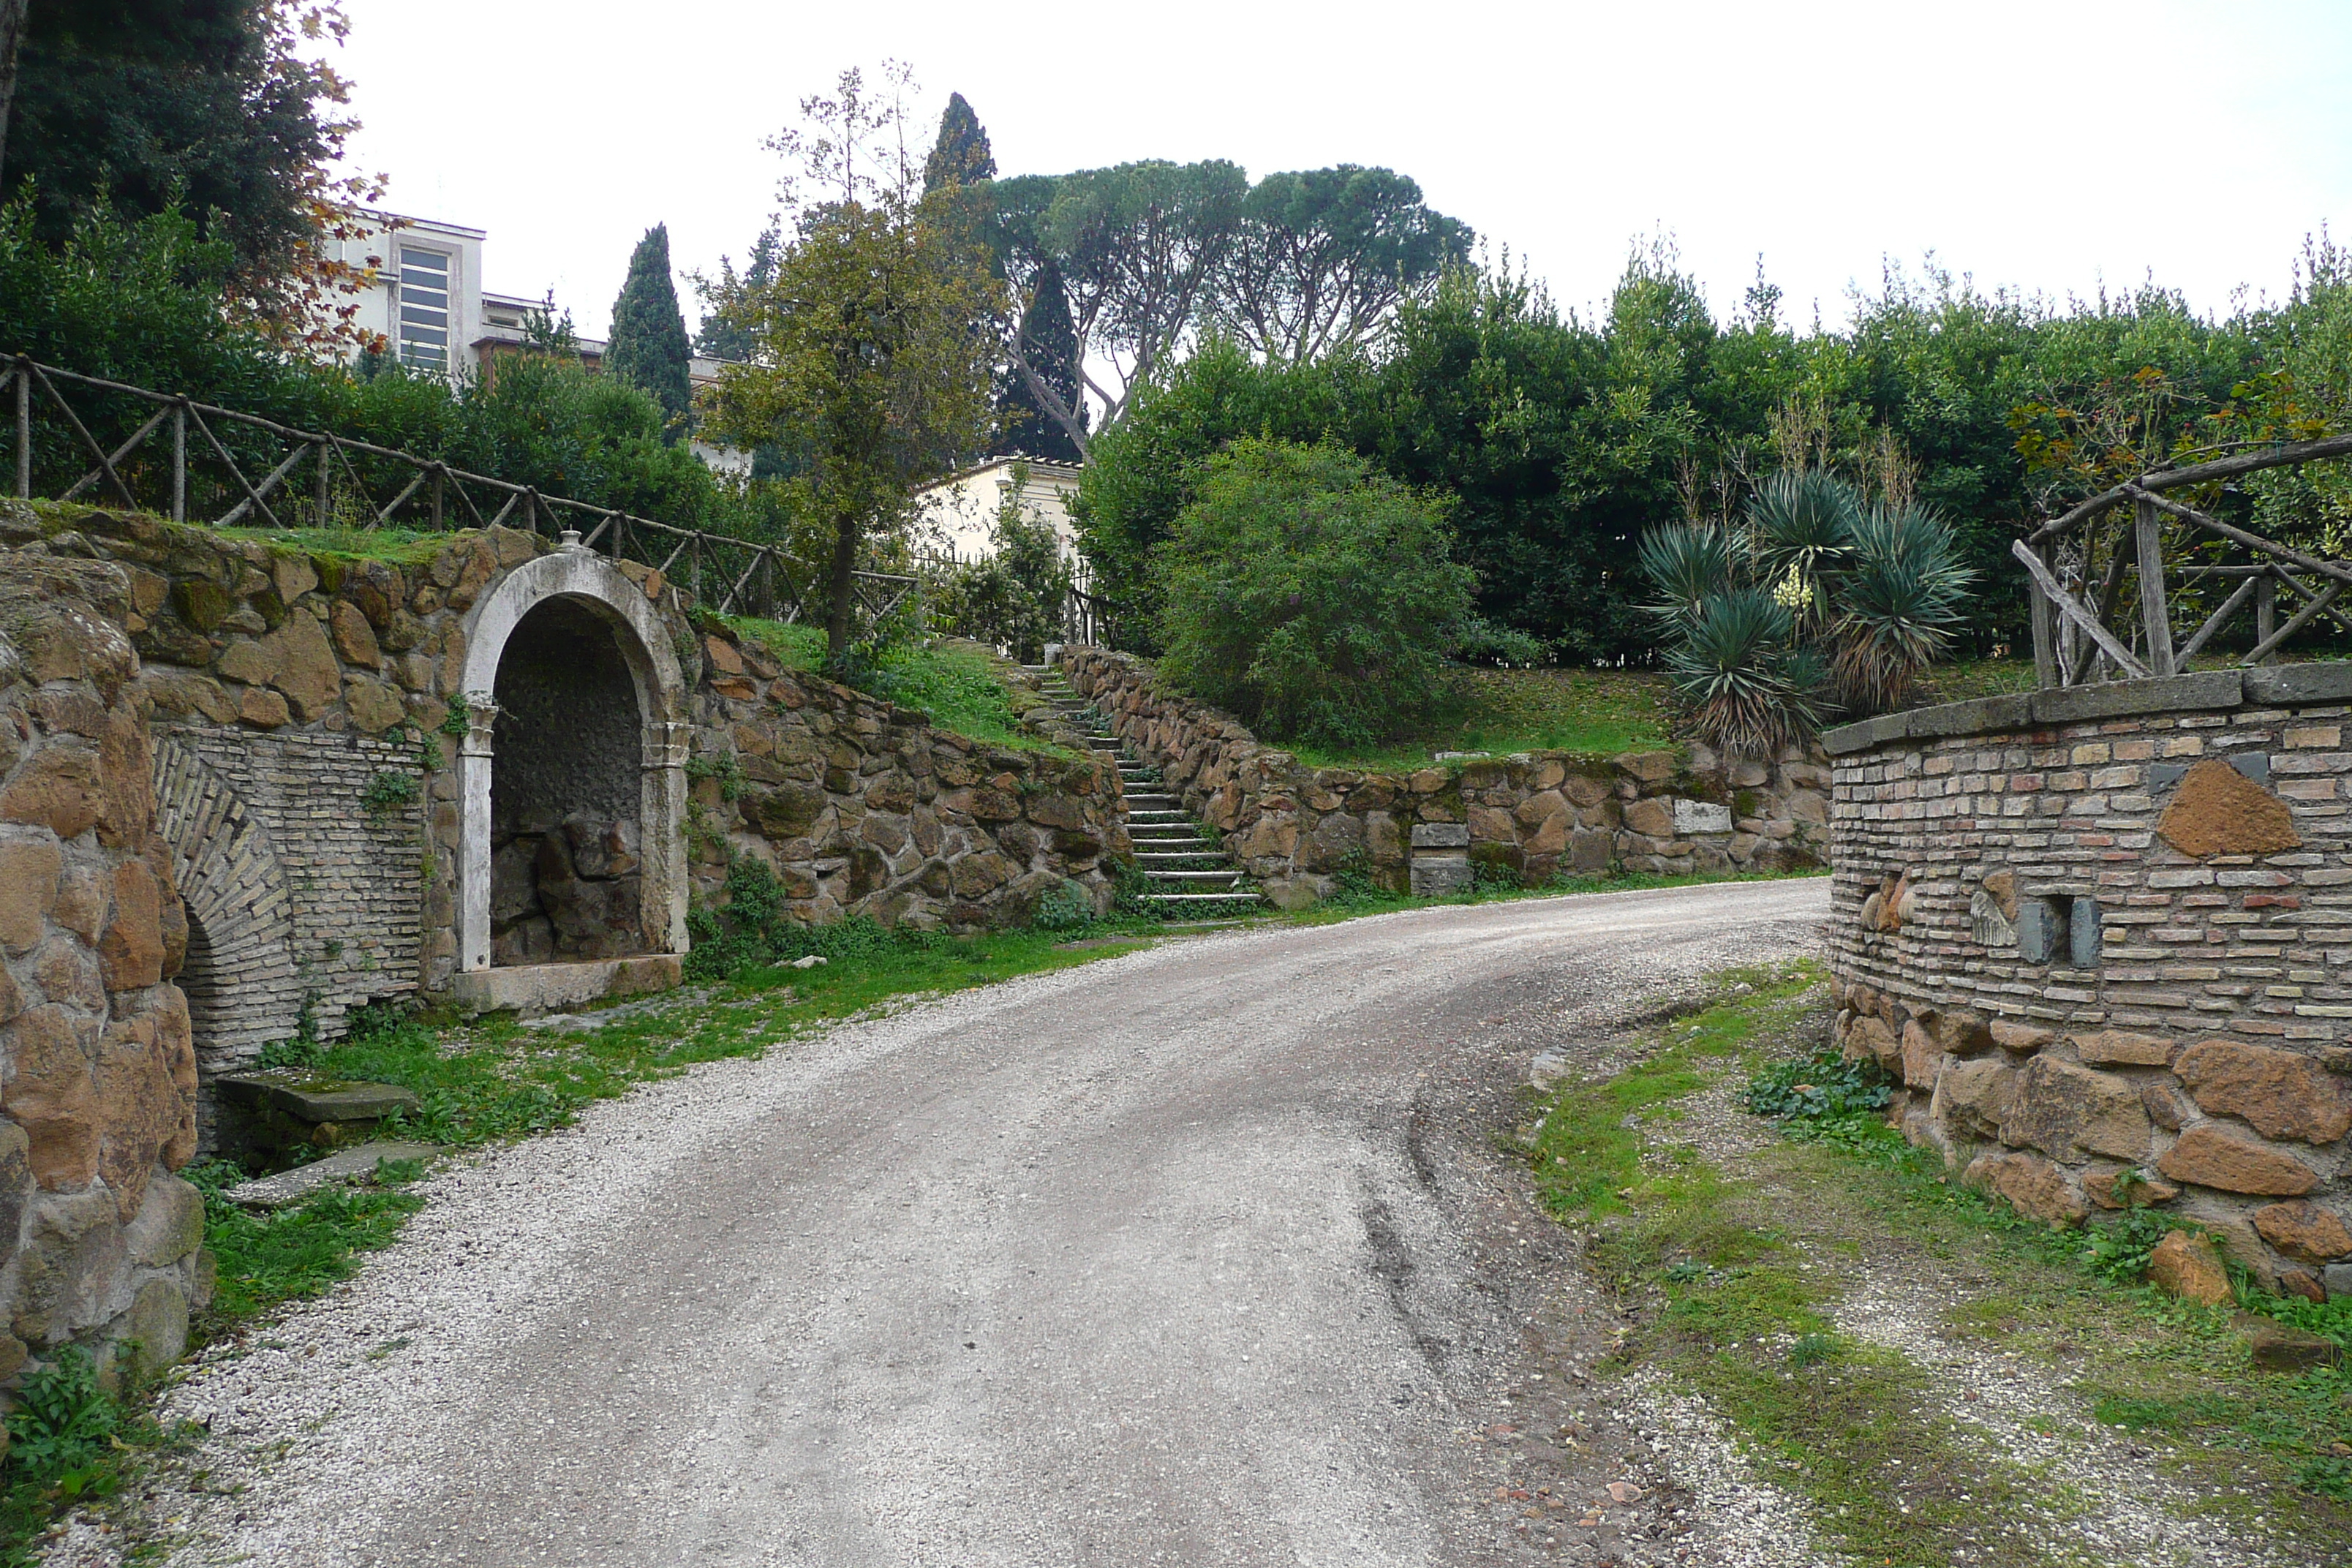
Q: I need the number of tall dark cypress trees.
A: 3